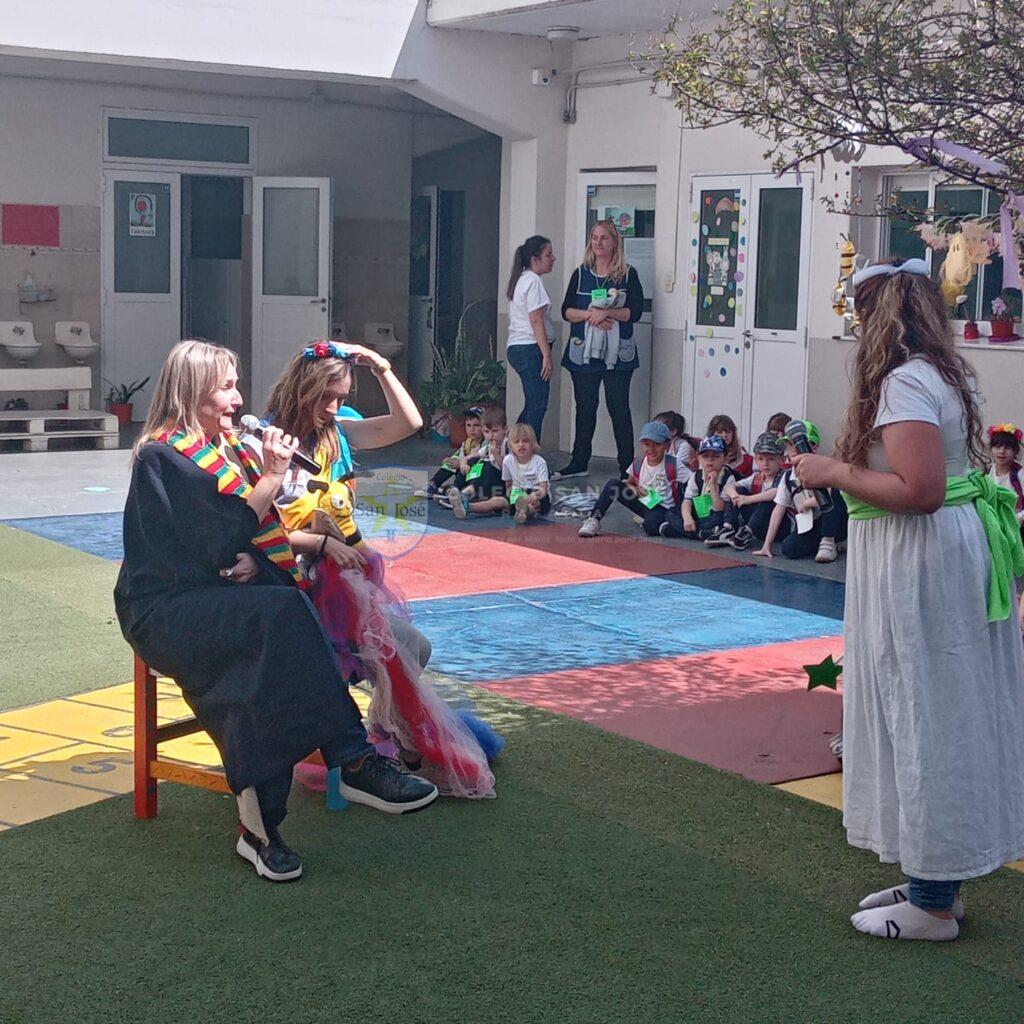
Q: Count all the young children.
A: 11